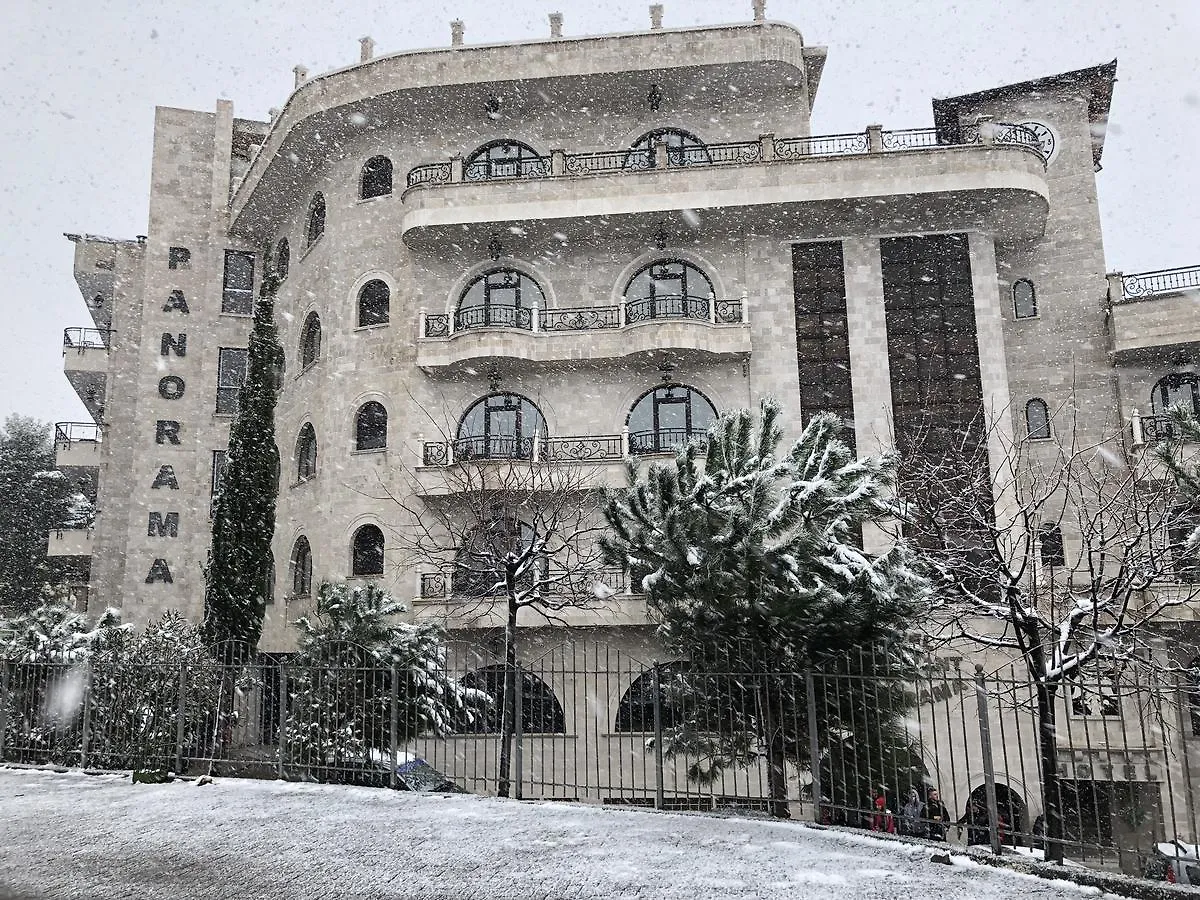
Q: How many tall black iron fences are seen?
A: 1